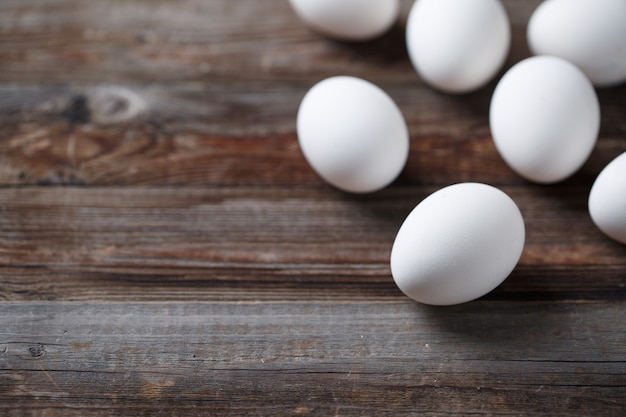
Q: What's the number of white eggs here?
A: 7